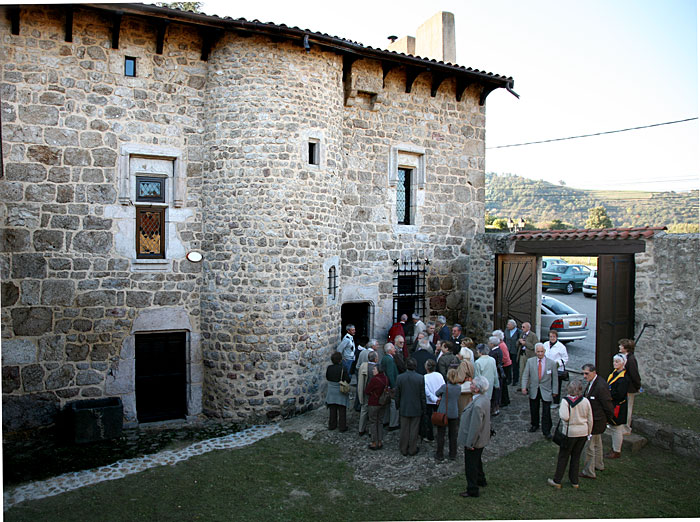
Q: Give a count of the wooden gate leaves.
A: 2